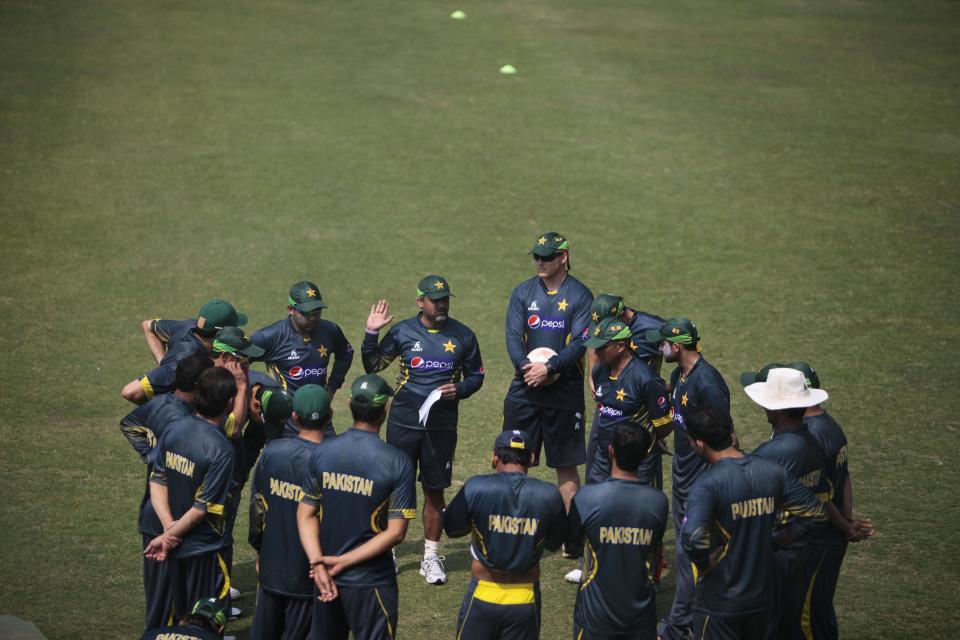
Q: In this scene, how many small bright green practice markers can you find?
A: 2